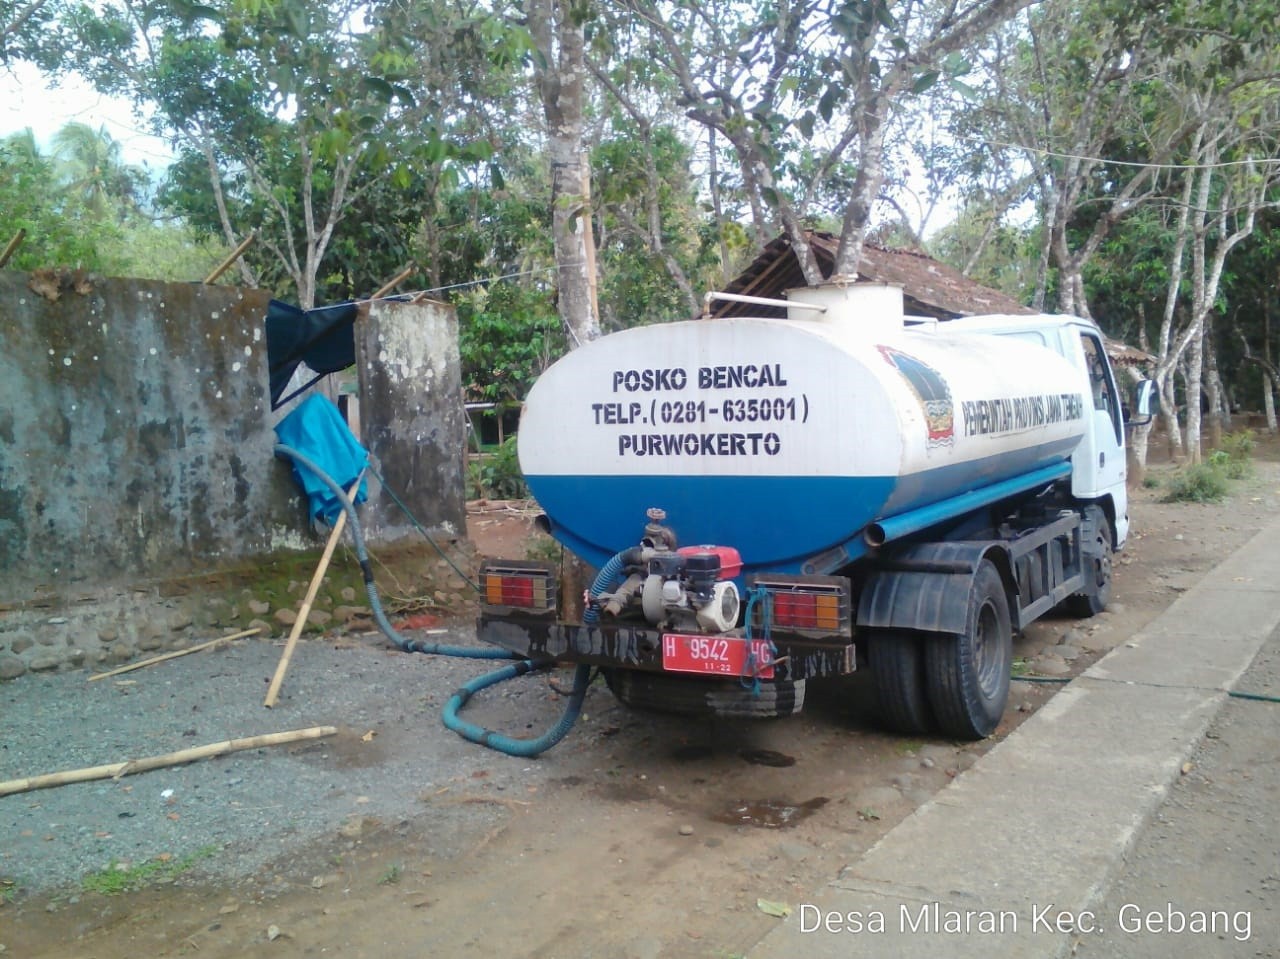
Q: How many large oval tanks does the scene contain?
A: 1